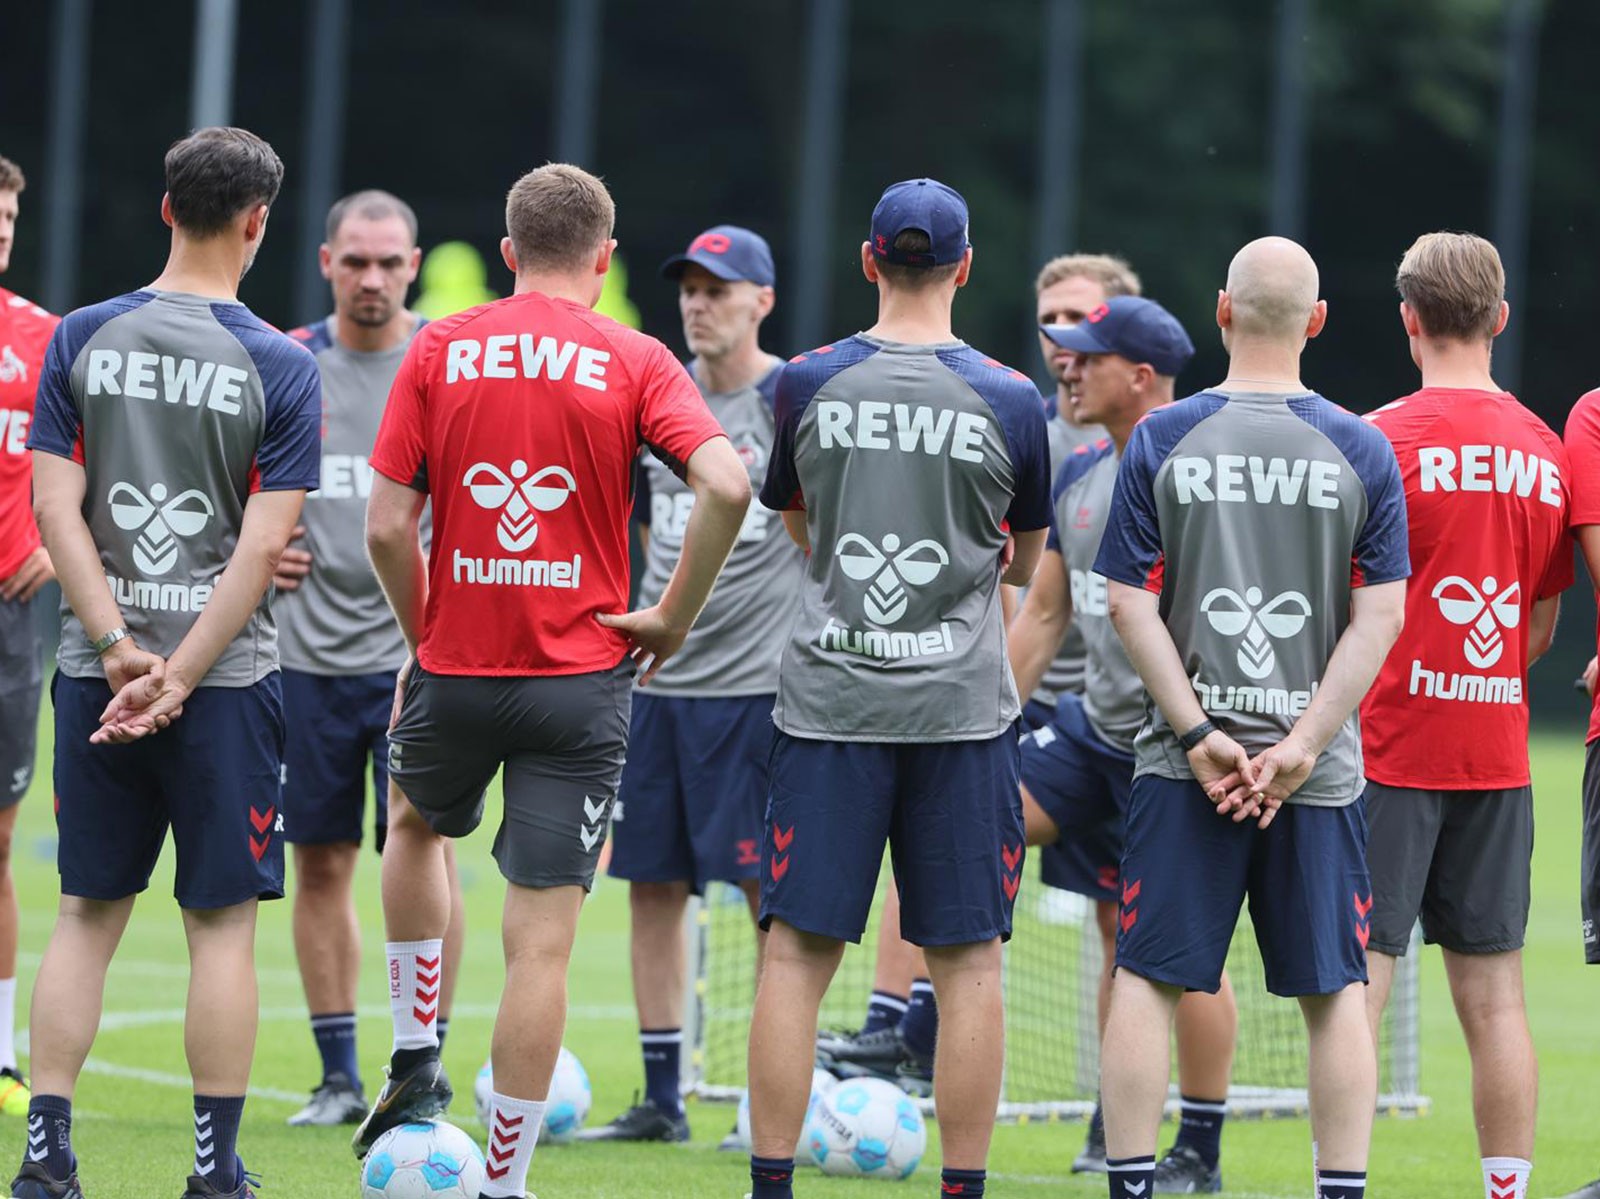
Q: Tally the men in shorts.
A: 11